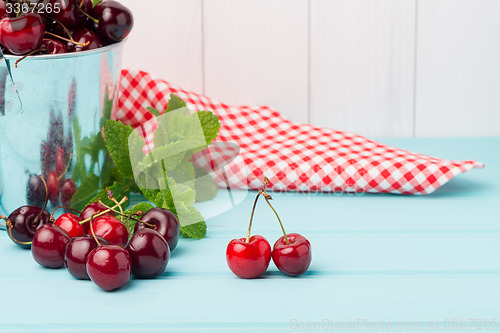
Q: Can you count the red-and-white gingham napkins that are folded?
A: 1